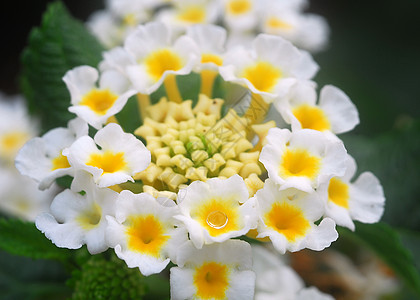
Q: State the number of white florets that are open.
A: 14